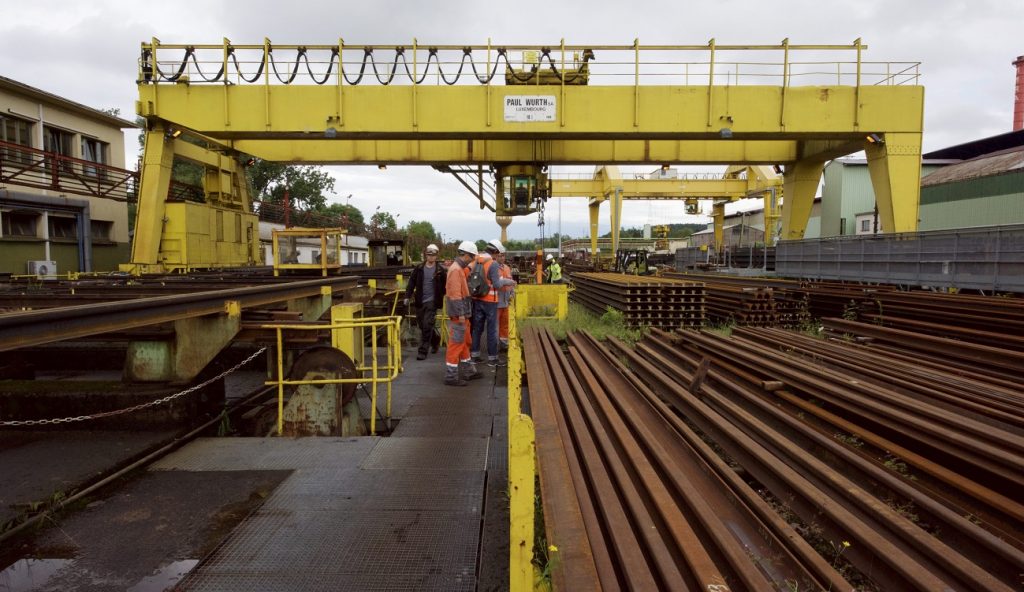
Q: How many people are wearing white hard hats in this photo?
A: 5